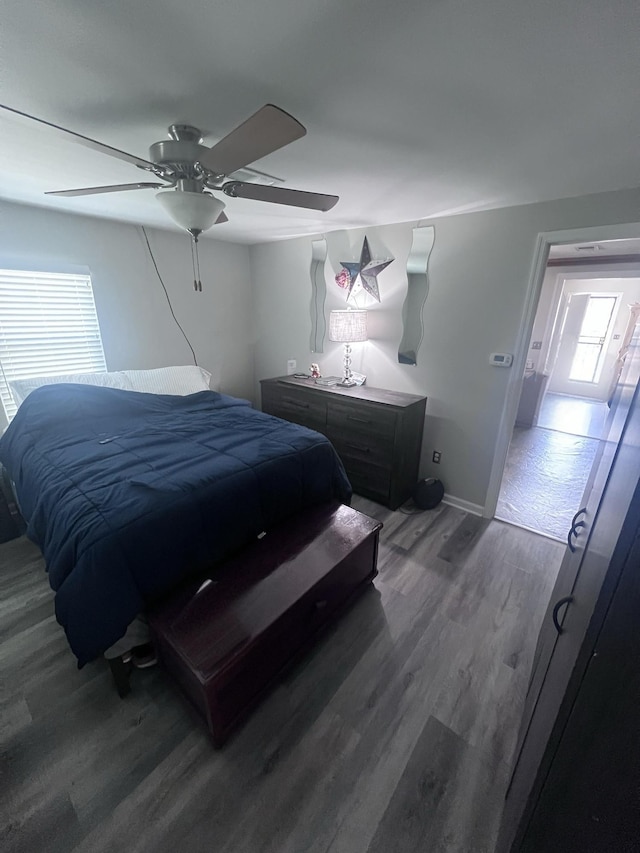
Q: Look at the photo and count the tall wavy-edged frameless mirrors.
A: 2